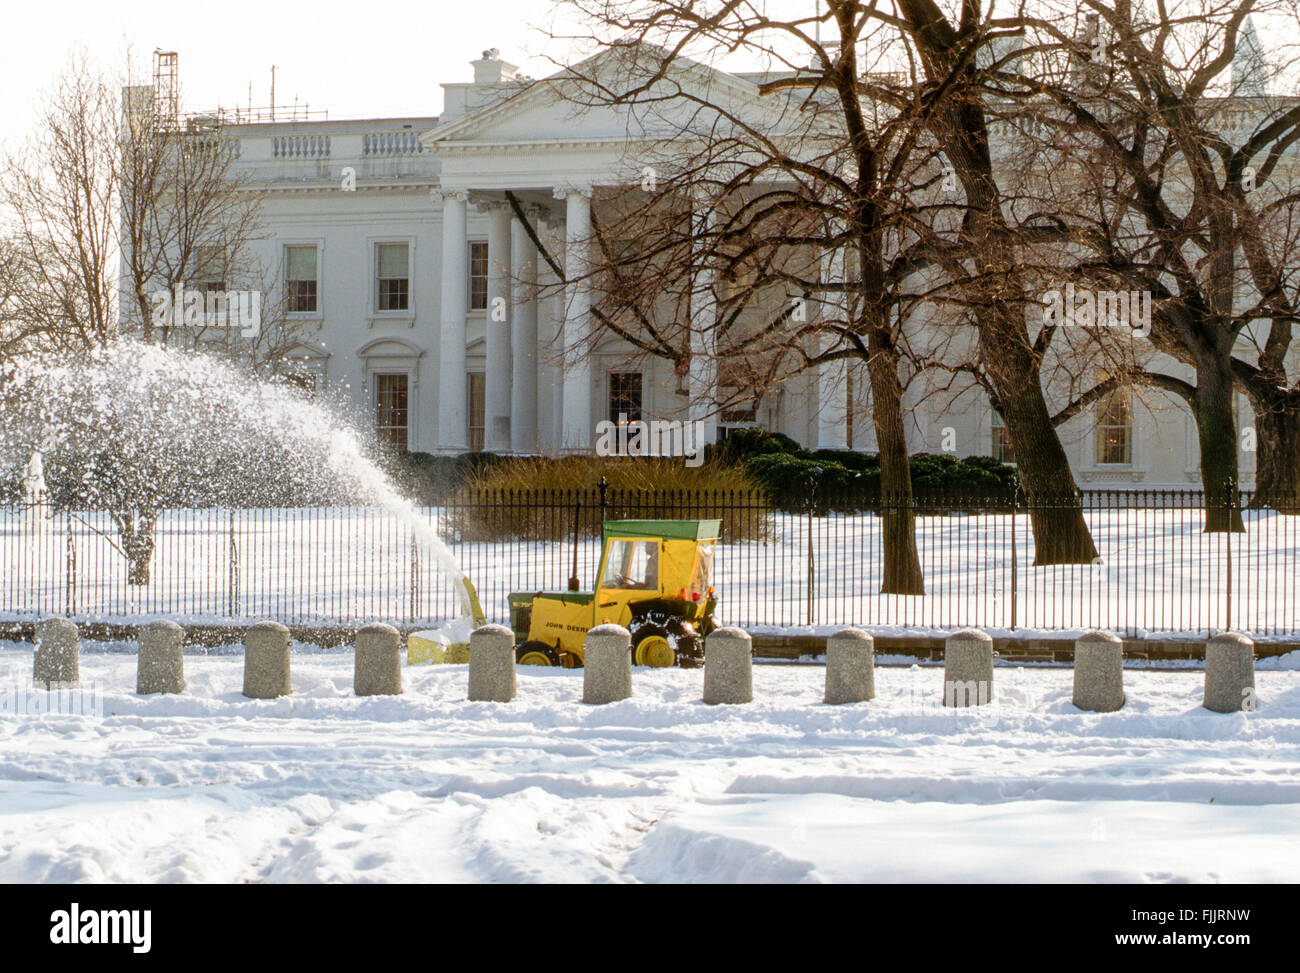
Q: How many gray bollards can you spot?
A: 11